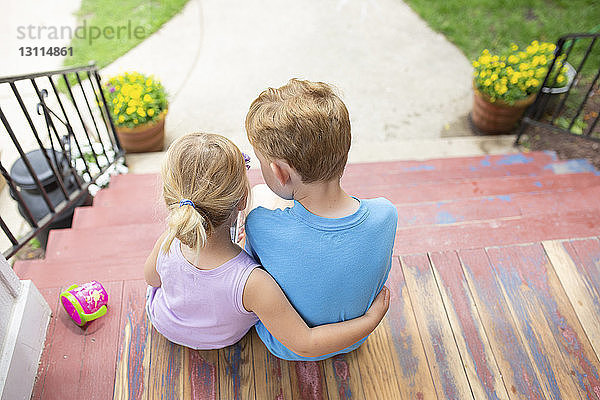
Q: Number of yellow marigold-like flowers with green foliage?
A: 2